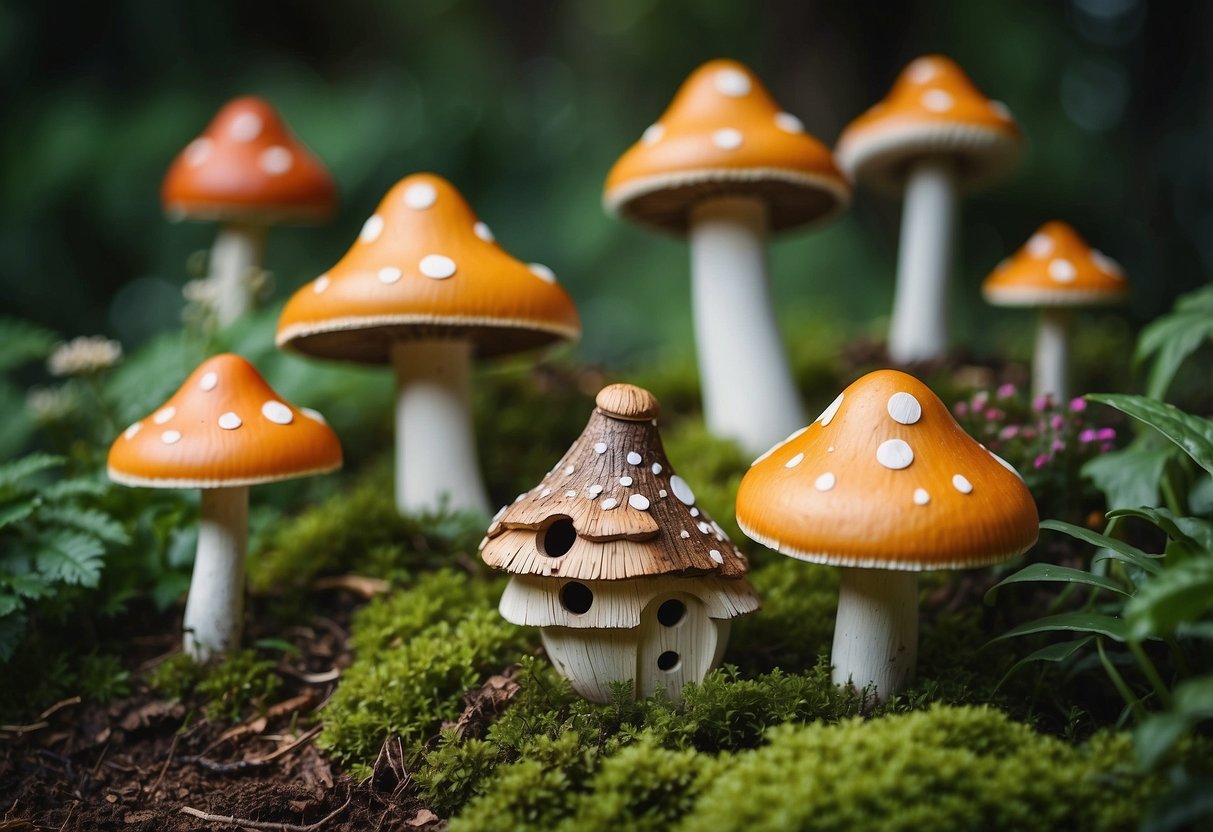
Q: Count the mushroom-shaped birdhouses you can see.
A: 1